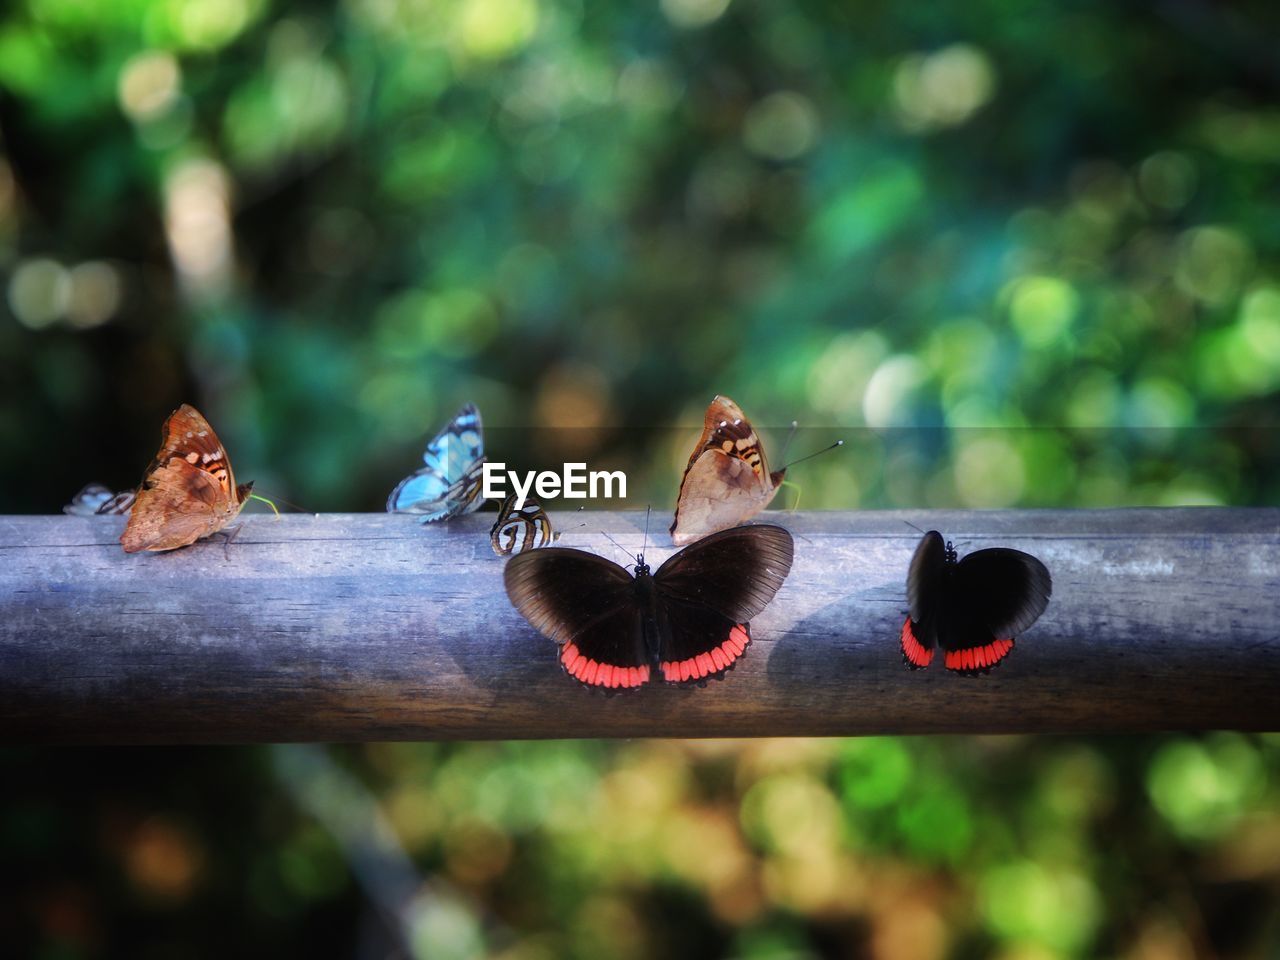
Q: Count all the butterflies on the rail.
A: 7